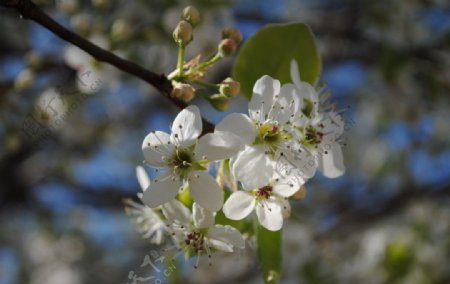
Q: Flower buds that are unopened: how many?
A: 7